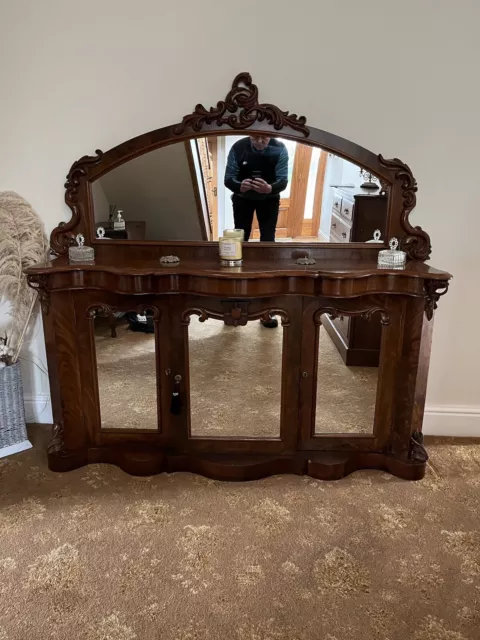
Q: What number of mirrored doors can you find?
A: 3